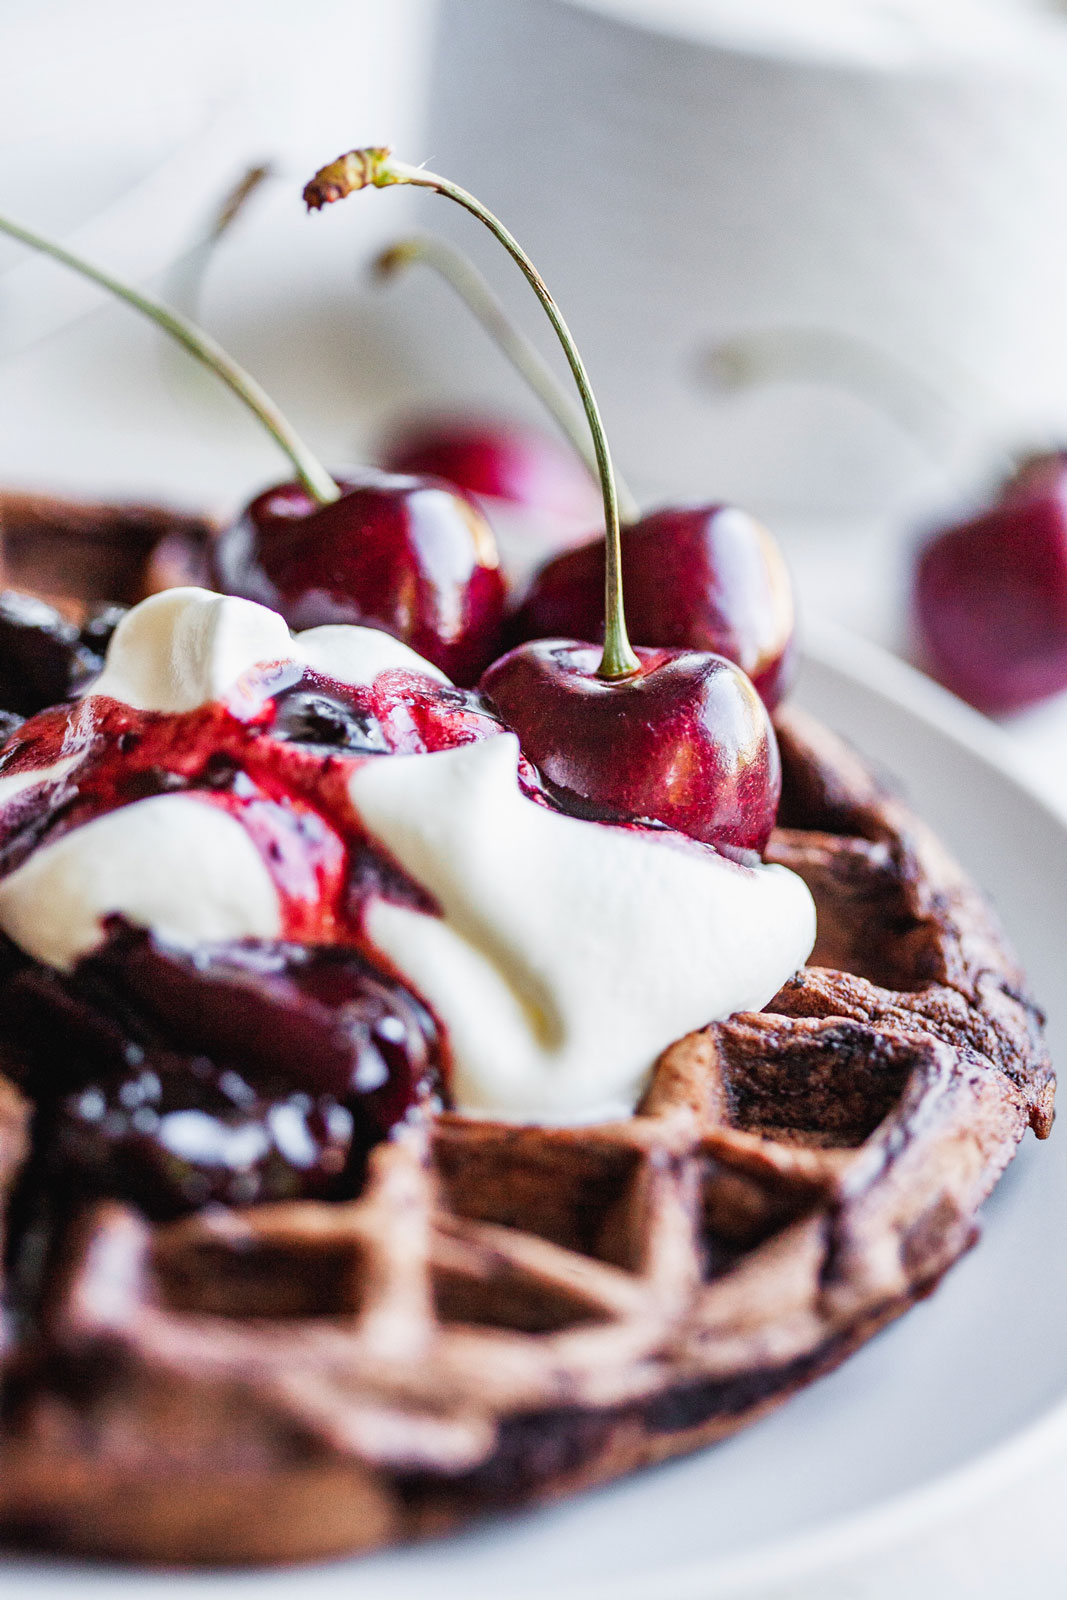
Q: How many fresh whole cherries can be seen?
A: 5